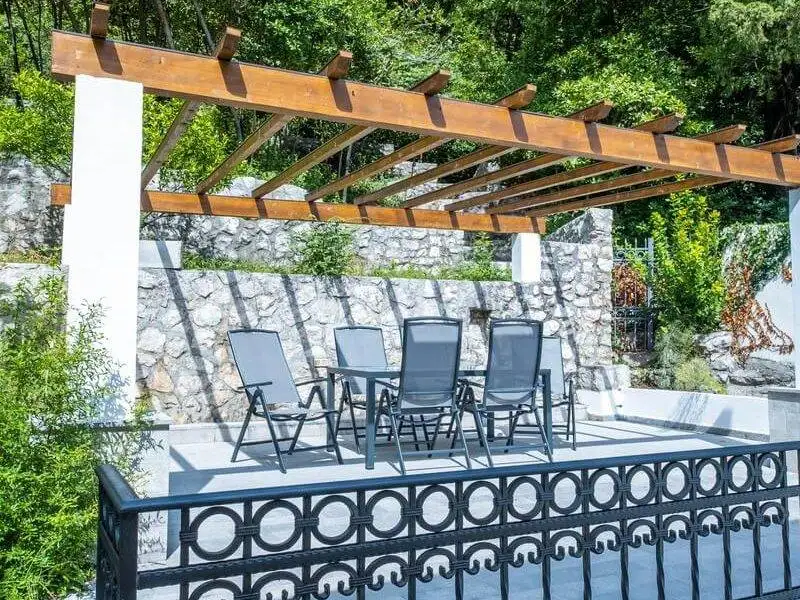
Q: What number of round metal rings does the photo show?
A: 14